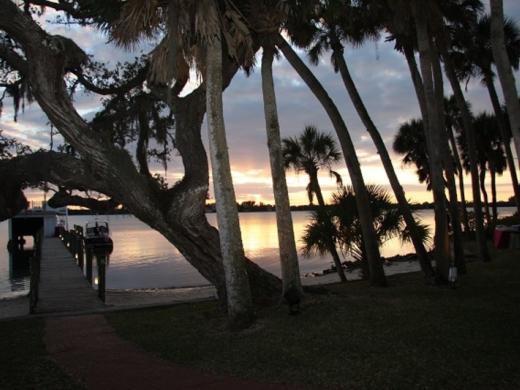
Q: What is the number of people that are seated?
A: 0